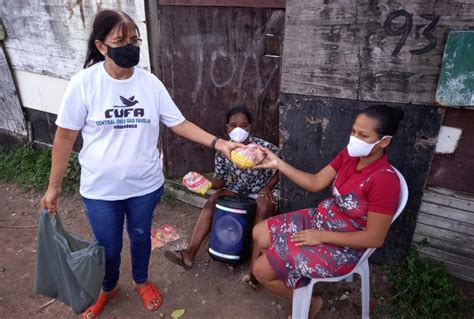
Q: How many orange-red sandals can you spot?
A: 2